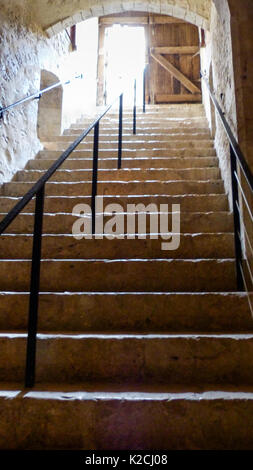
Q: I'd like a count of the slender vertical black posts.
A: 6